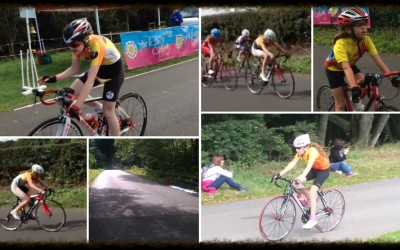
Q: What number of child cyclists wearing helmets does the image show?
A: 7